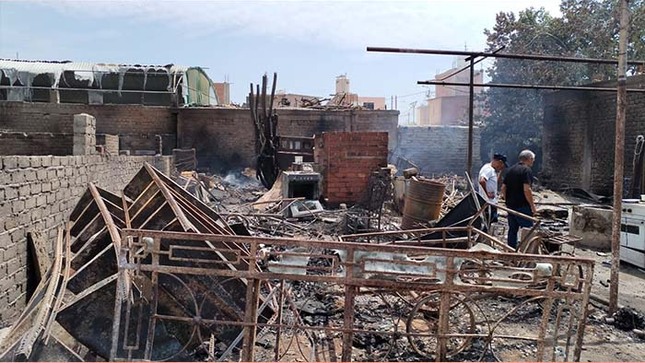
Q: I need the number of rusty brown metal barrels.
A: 1